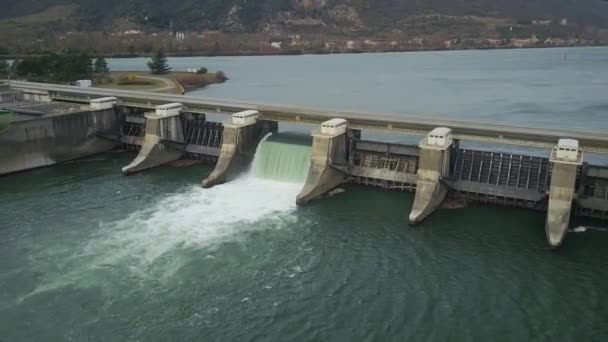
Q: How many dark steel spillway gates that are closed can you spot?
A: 5